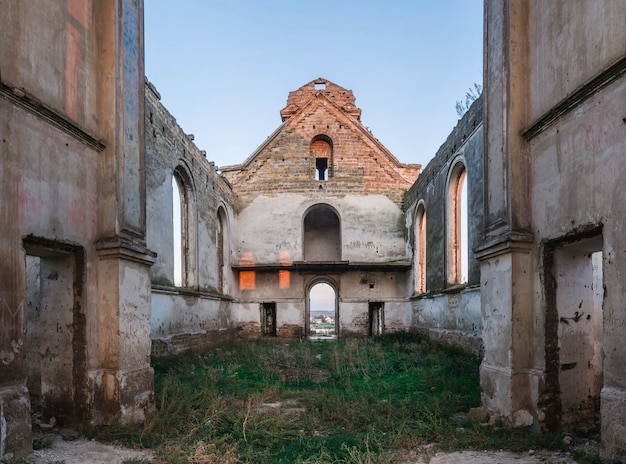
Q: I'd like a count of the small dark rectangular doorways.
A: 2